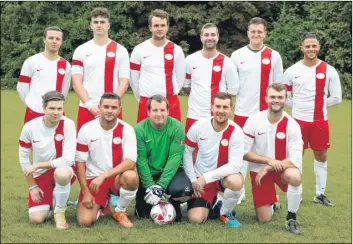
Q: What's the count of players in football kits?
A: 11